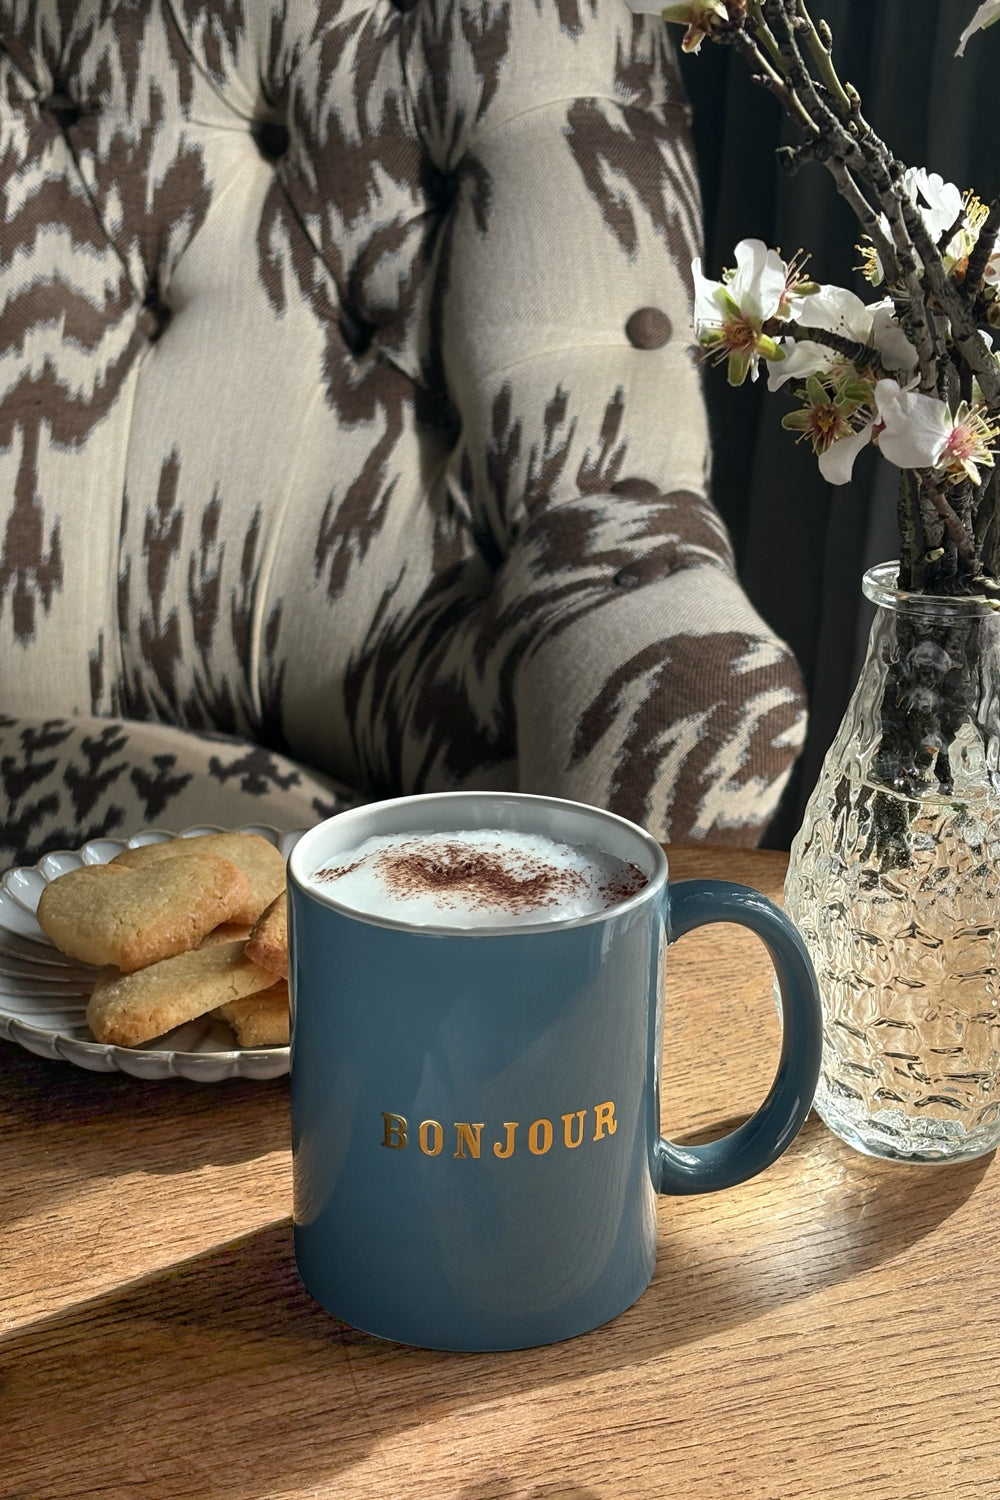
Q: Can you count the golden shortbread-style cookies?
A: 5